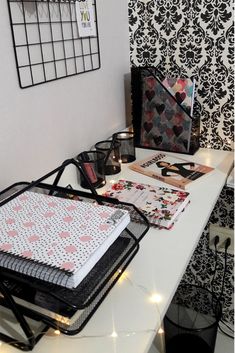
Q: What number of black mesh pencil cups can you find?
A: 3